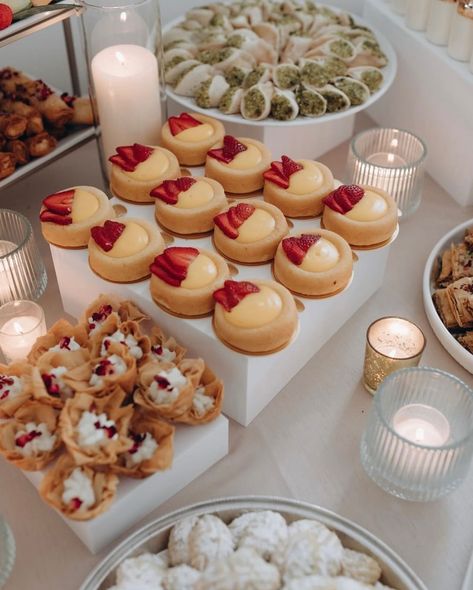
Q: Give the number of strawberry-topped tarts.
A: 12